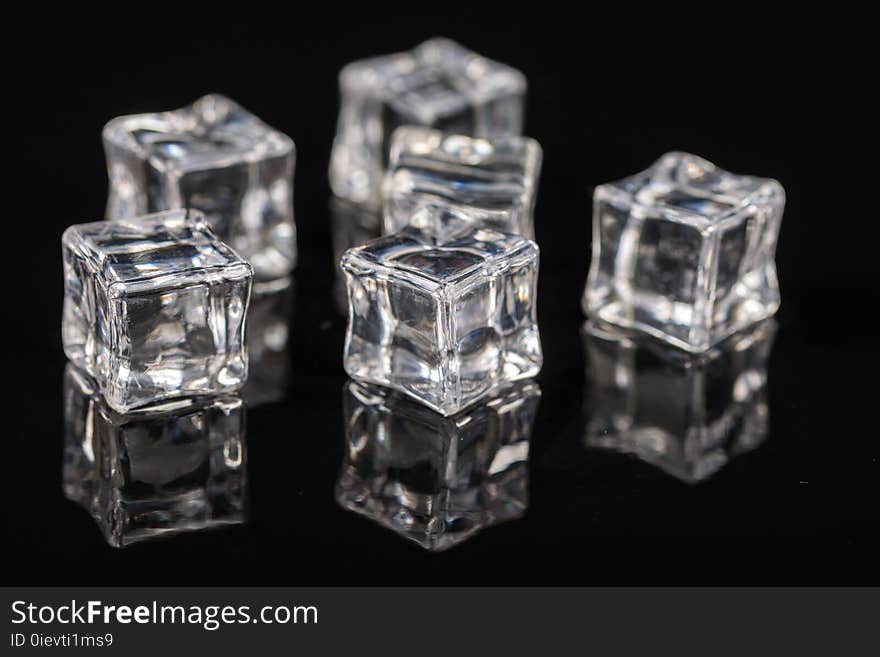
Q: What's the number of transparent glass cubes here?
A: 6